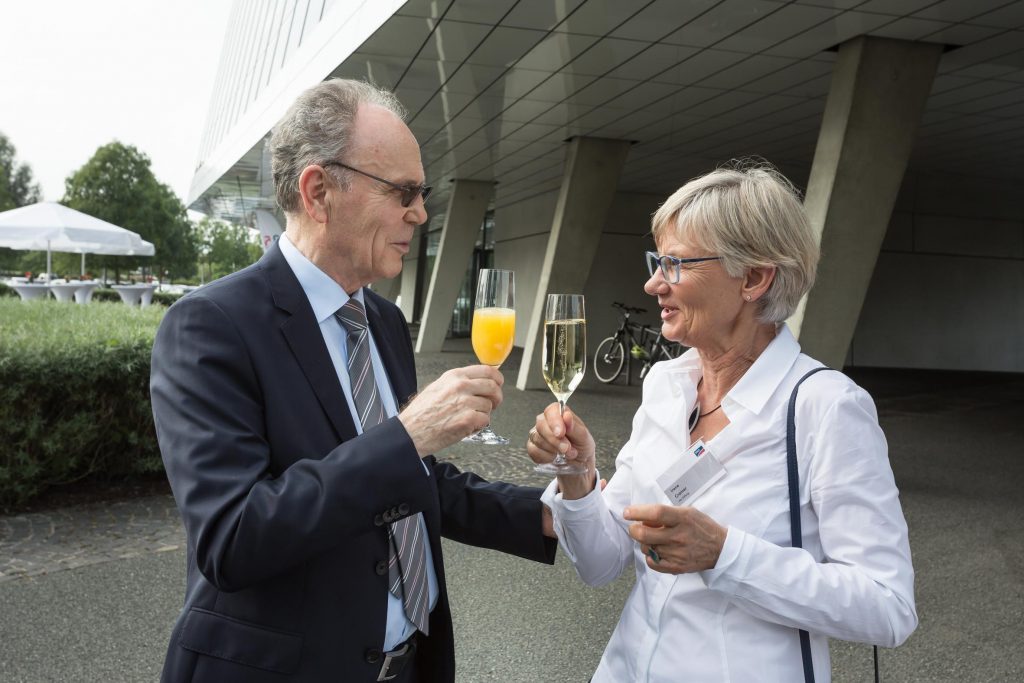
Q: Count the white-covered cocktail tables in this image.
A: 5